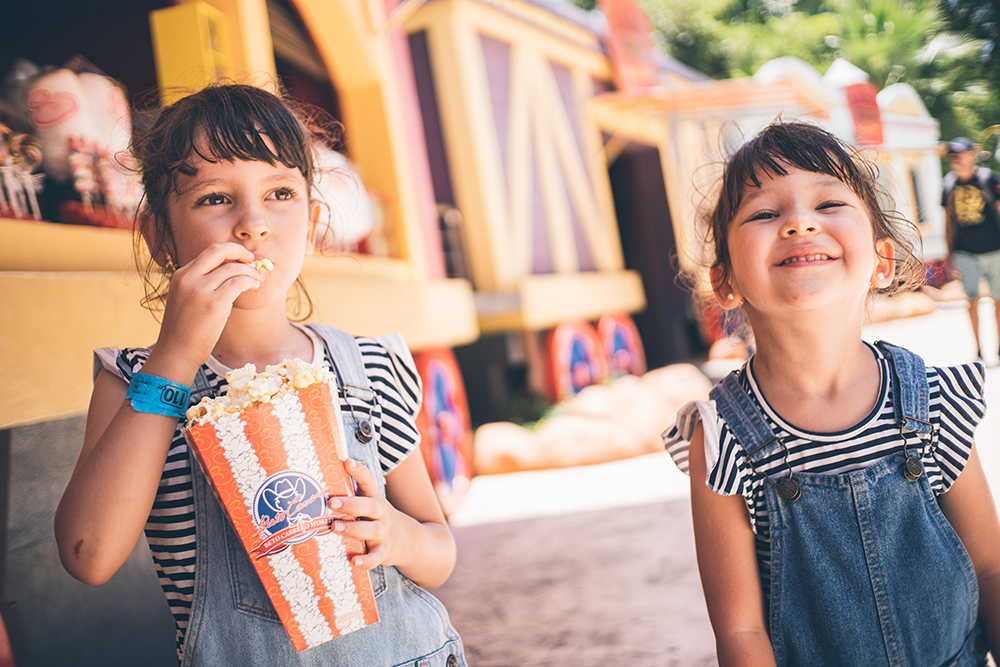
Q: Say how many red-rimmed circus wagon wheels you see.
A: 3